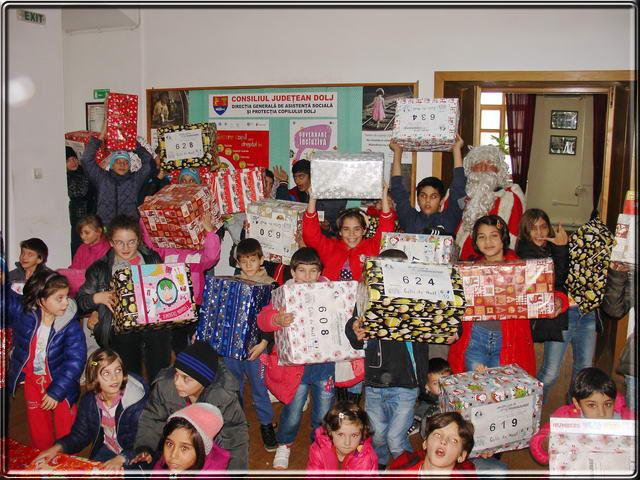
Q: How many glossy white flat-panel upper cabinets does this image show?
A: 0